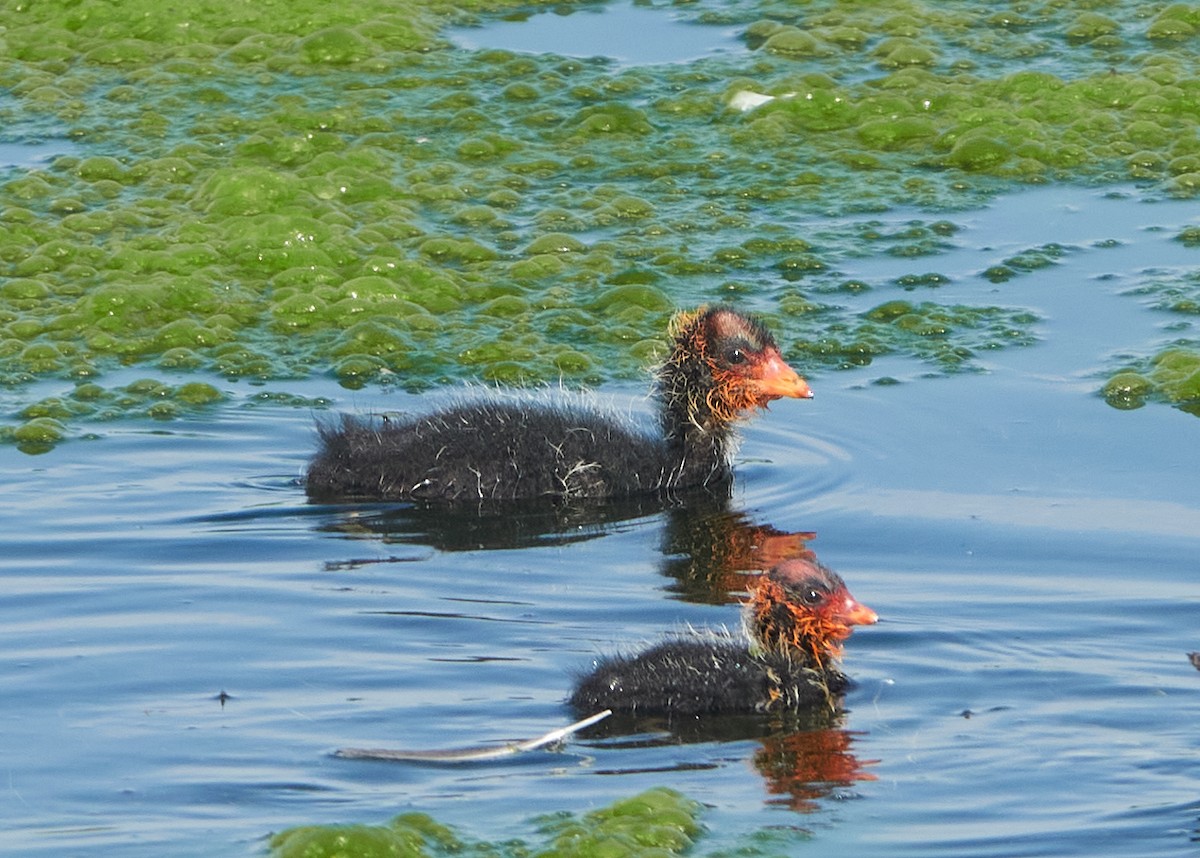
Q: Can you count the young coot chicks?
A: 2